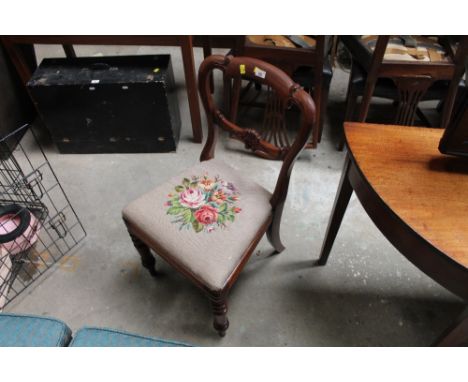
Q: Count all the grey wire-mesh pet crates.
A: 1